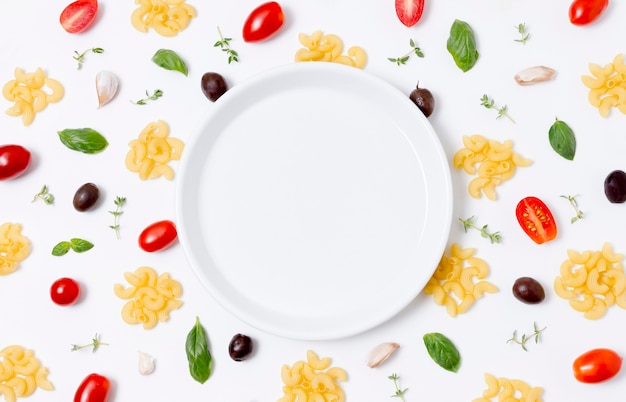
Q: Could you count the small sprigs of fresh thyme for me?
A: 13